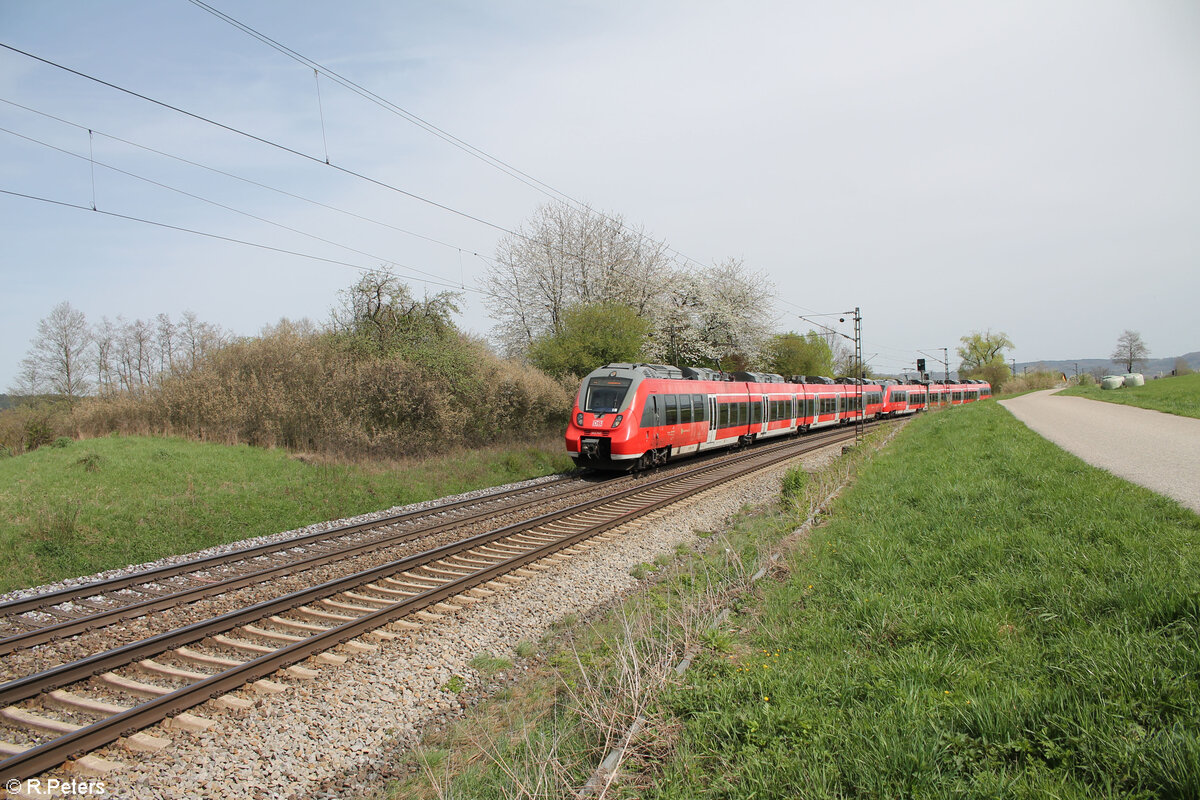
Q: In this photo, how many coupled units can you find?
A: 2